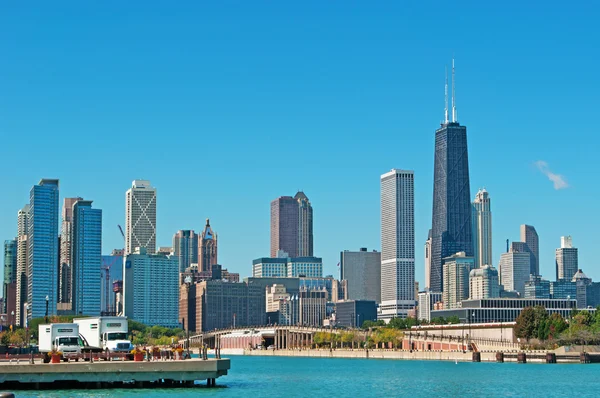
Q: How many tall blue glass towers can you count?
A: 2